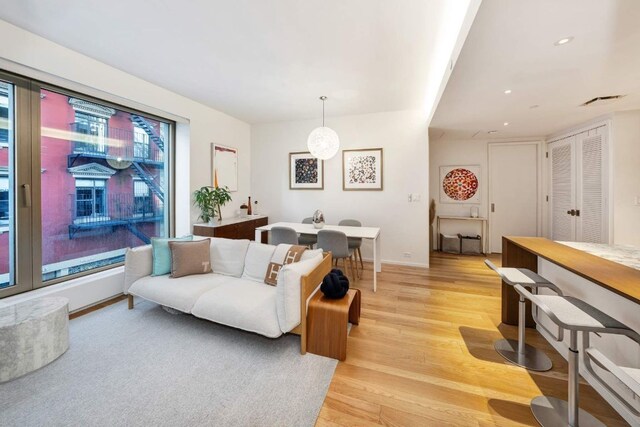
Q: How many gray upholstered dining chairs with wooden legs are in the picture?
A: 4